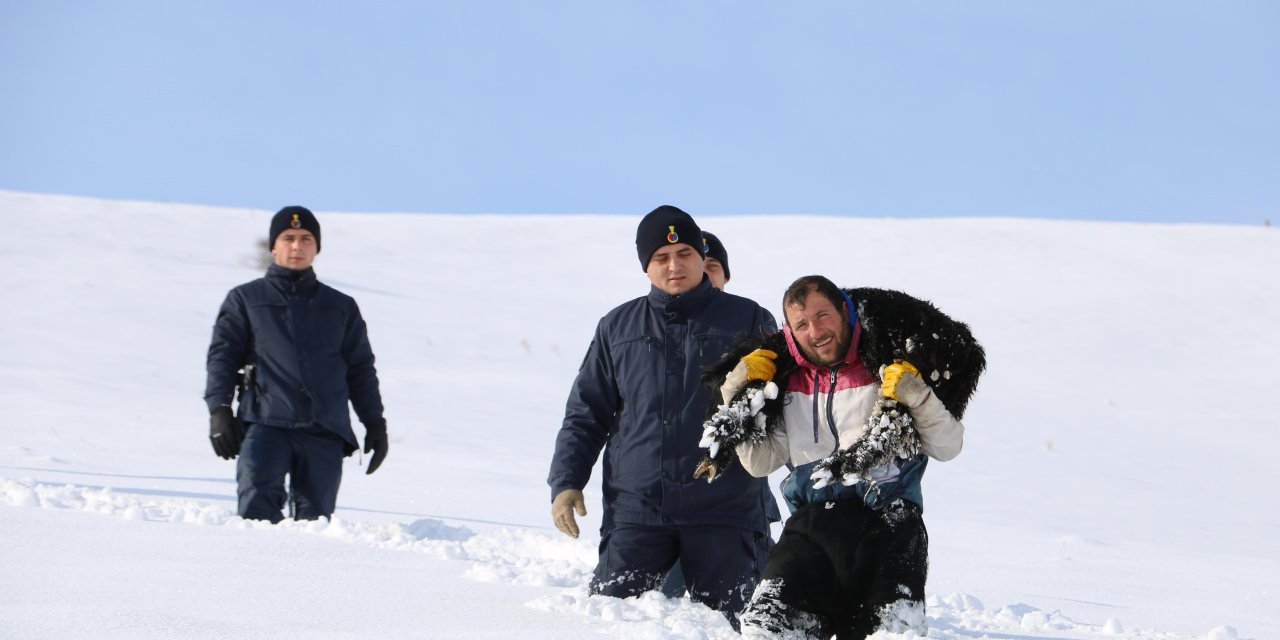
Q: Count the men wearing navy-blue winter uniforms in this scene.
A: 3